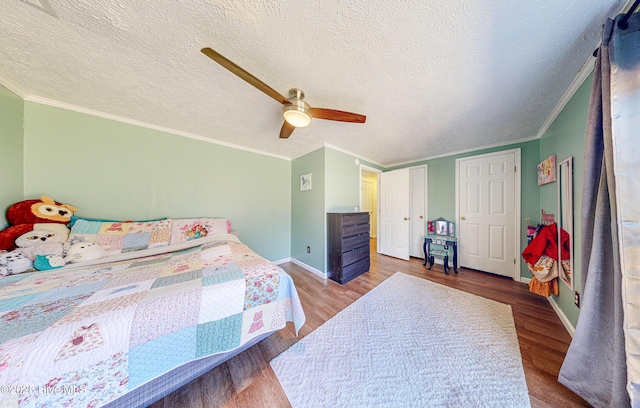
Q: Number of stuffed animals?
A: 5